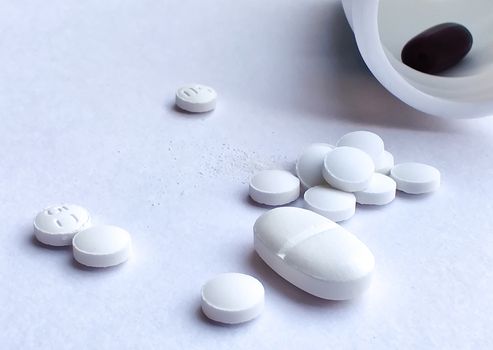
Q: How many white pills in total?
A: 13